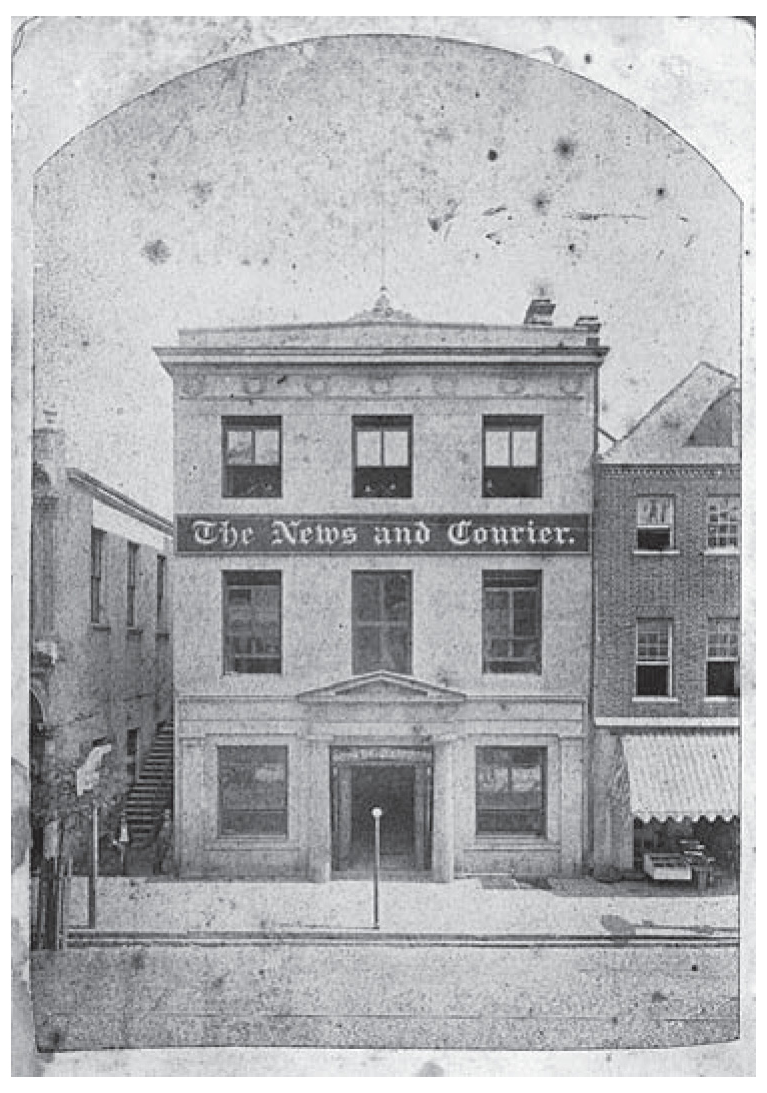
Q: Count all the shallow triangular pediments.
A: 1